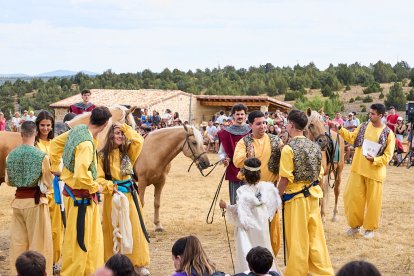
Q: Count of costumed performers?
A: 10